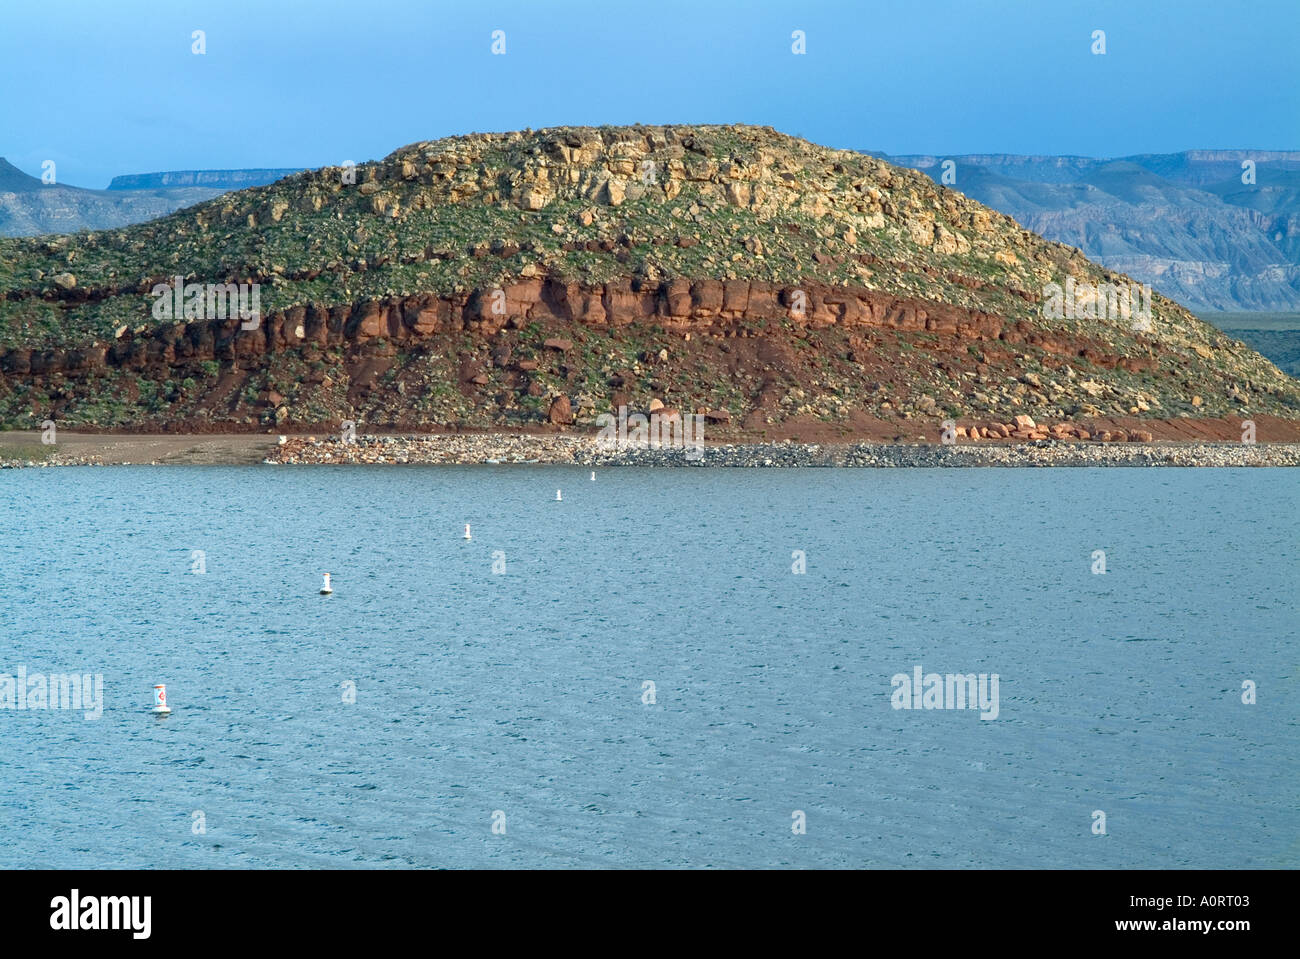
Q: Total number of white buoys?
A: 5